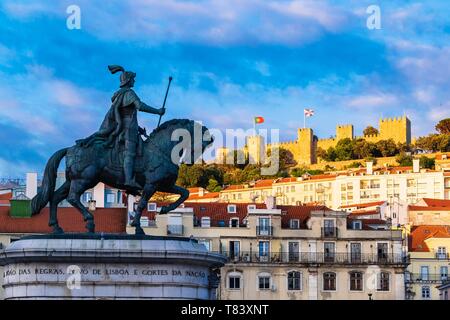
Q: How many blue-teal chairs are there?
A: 0